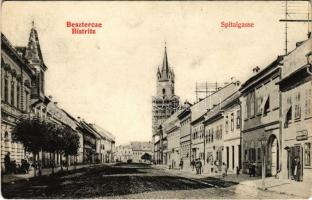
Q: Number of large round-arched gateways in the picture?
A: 1